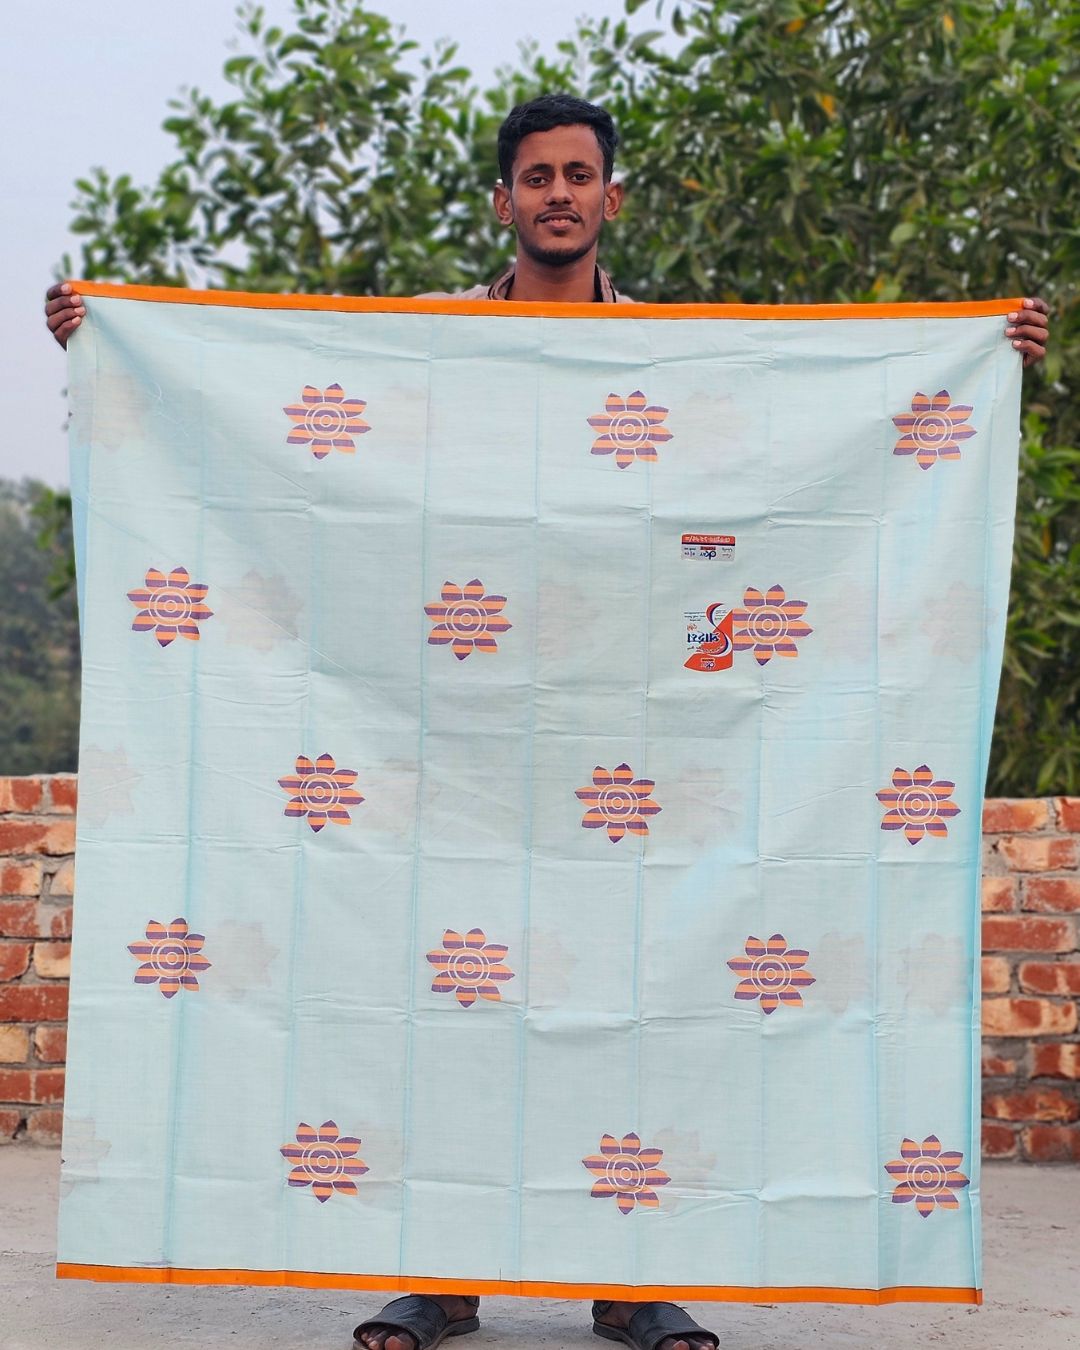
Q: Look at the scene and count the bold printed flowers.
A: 15